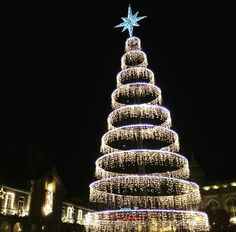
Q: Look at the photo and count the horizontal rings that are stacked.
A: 9